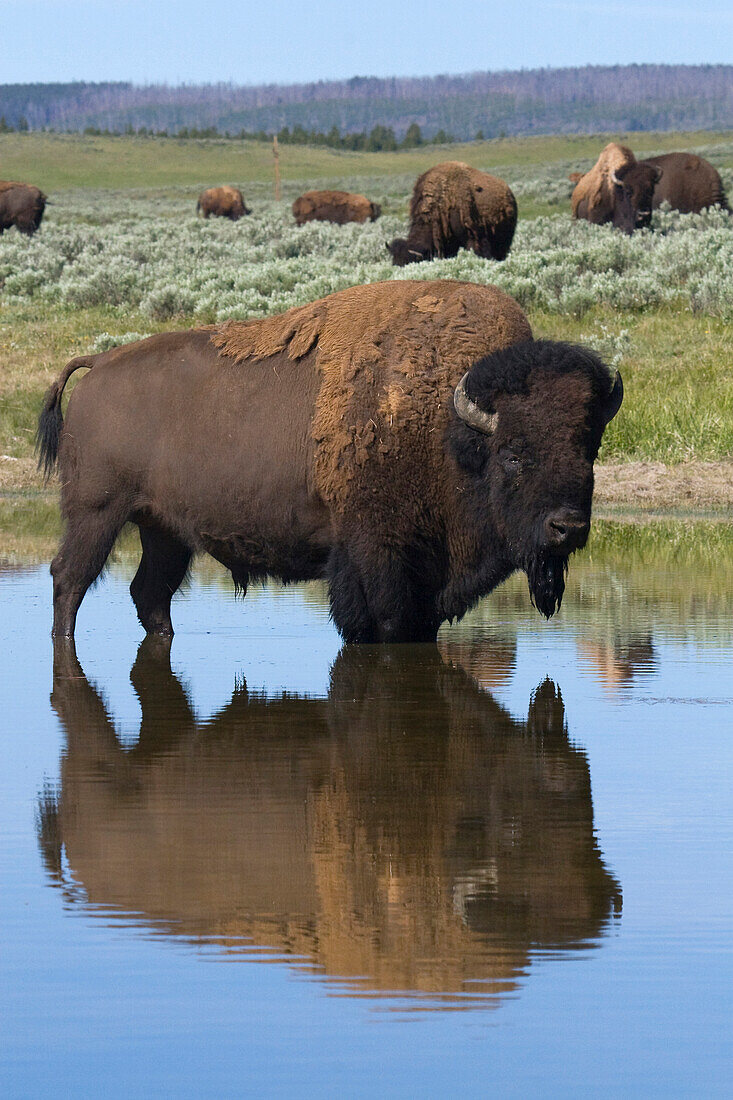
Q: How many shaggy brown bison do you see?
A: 7